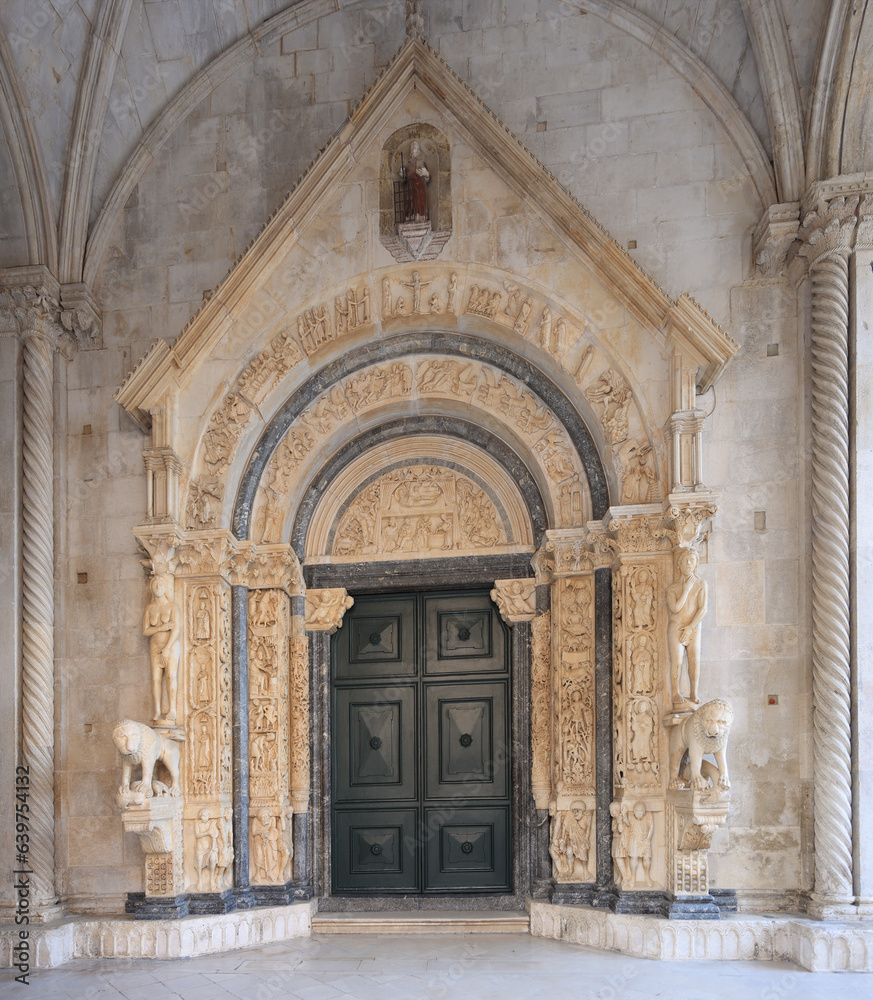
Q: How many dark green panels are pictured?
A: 6